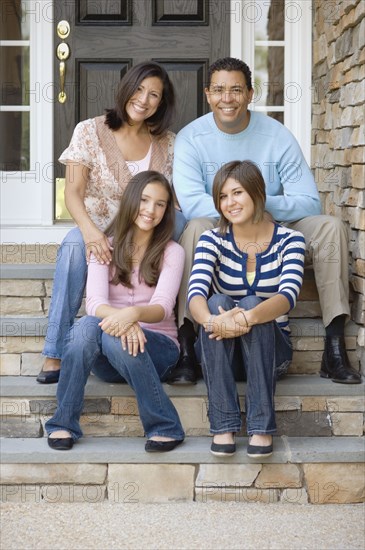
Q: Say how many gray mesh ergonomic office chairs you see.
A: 0